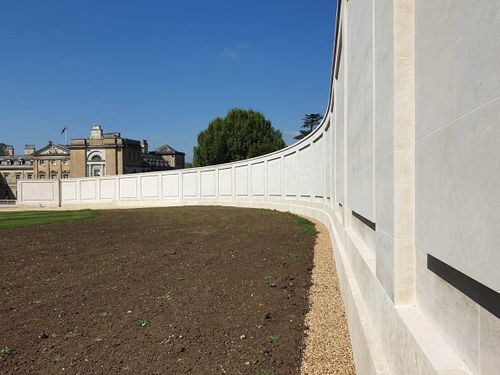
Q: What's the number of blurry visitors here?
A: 0